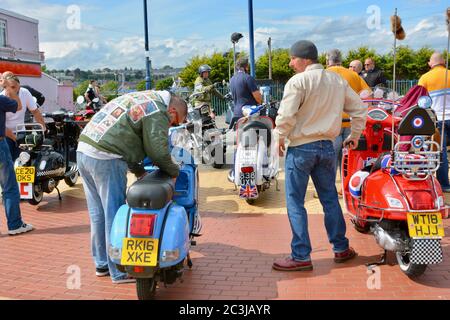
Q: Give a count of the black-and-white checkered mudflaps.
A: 1